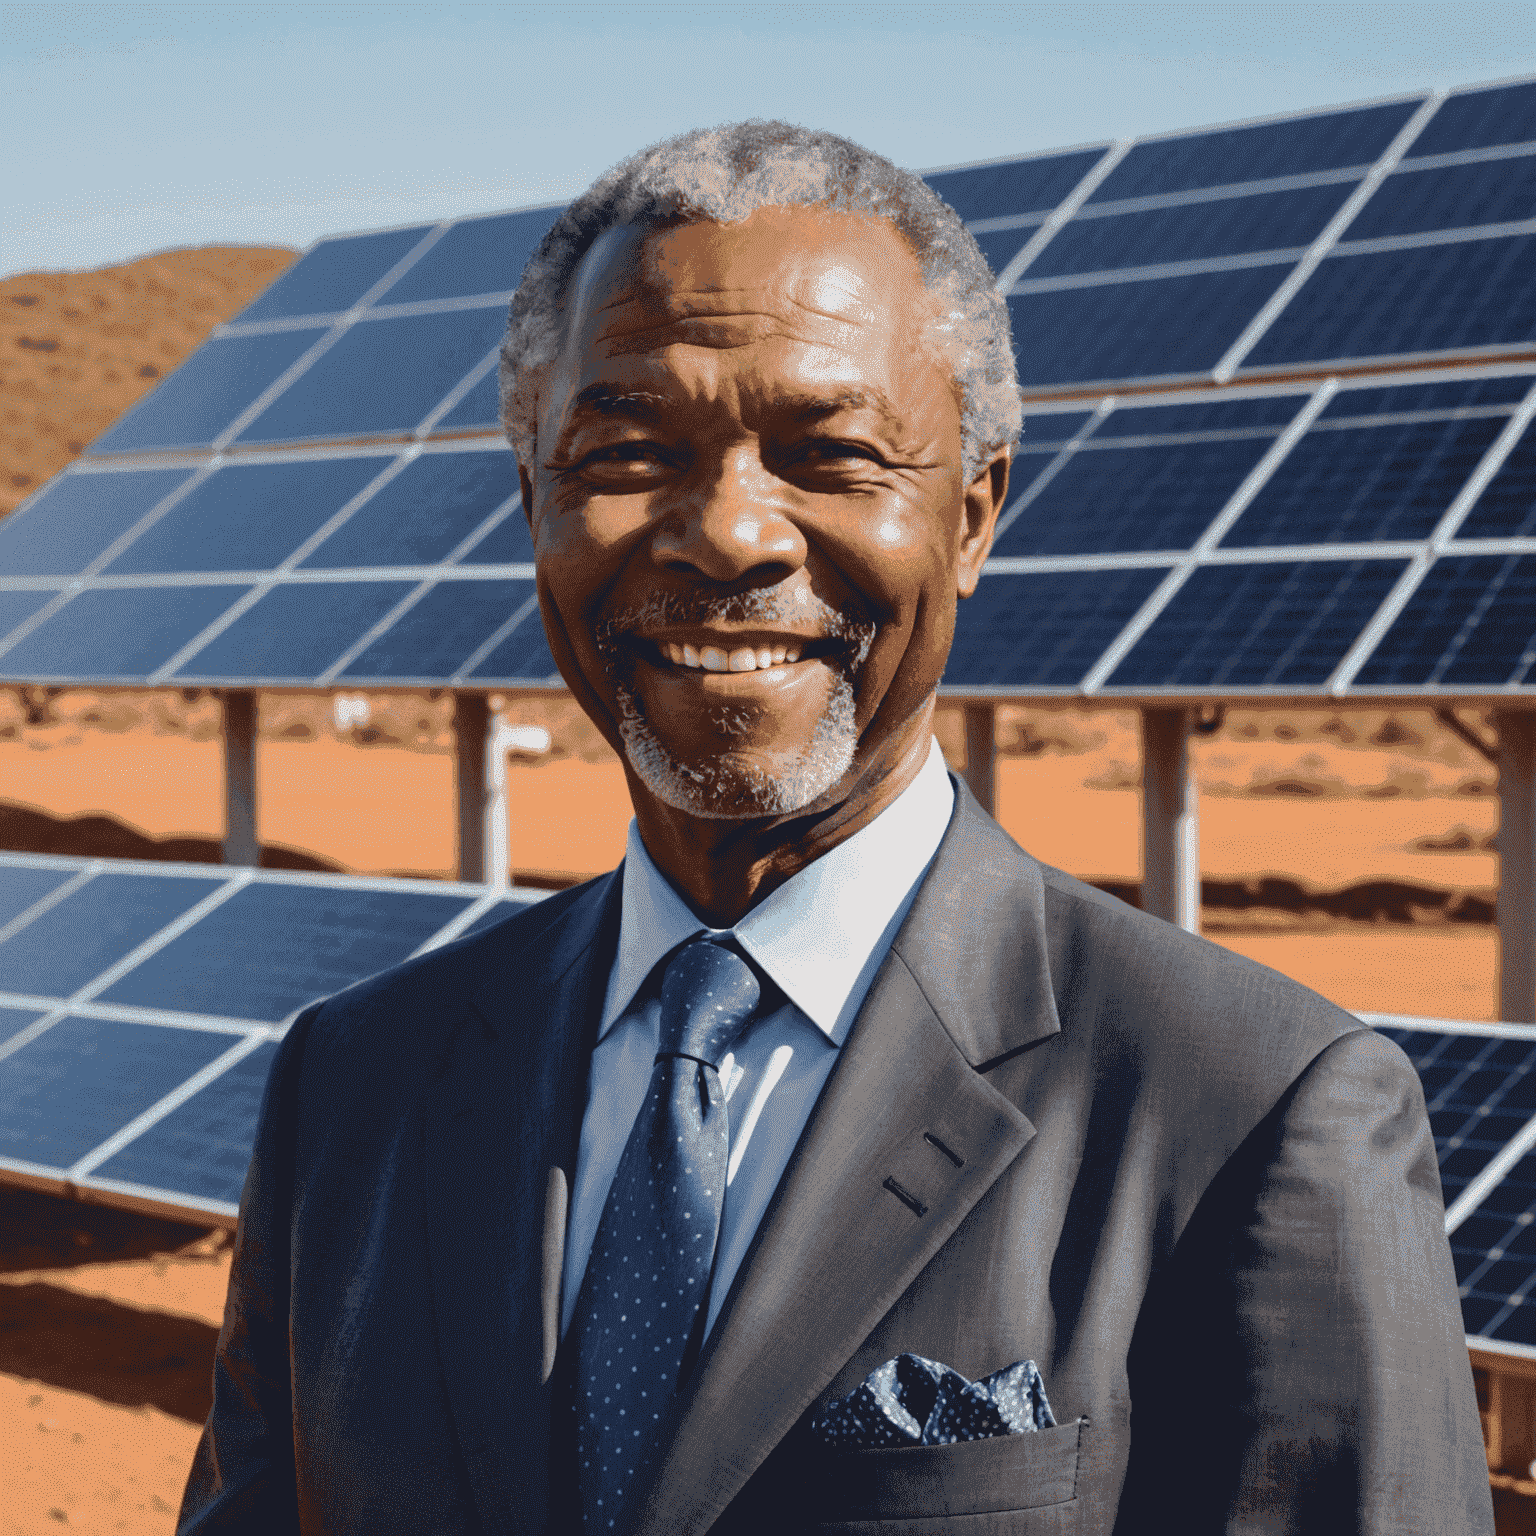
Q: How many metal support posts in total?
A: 5